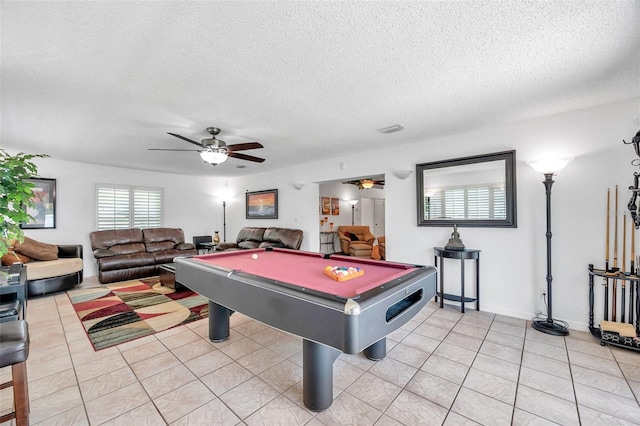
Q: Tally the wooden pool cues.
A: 4